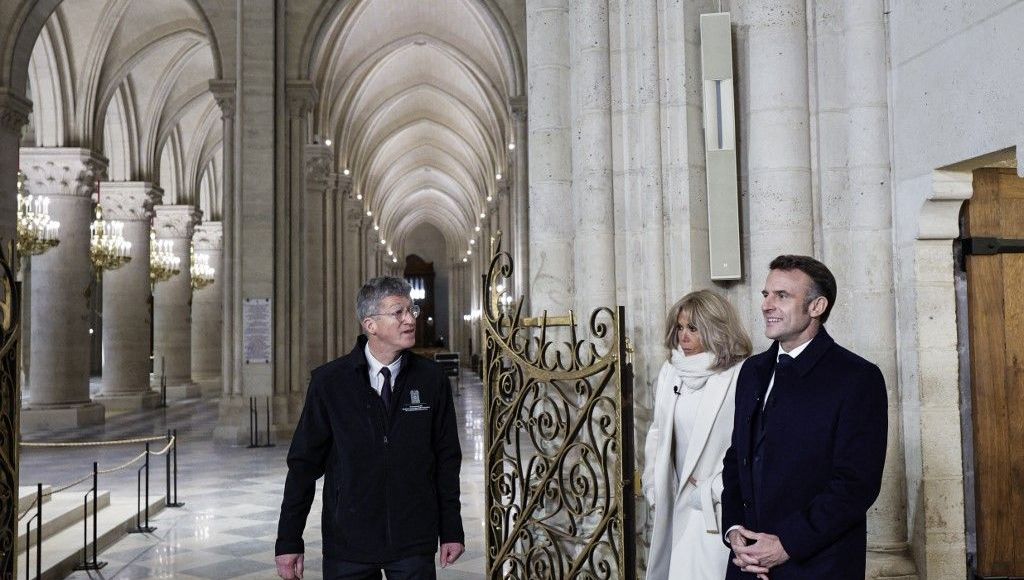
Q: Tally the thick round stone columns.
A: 4